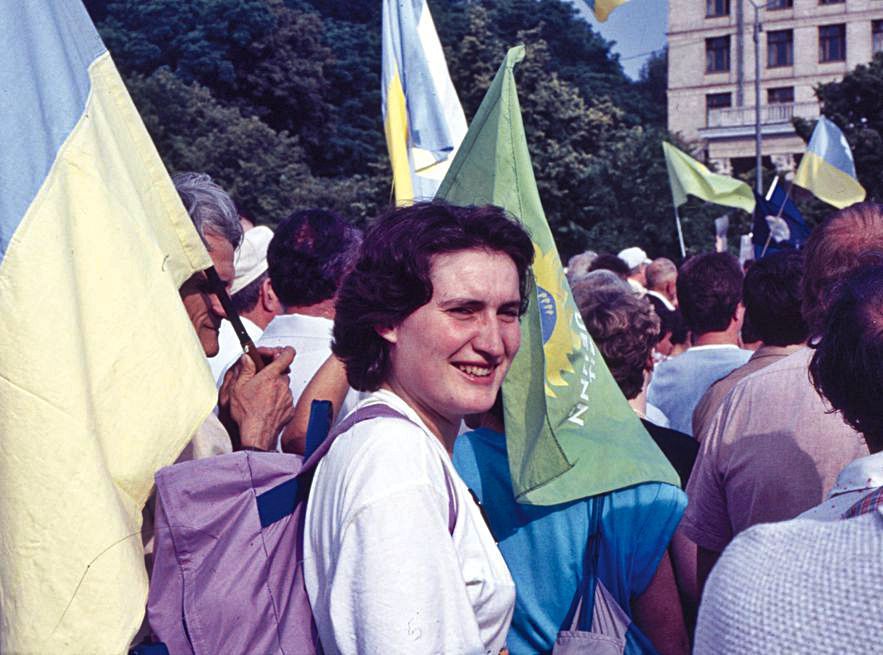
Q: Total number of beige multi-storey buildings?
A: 1